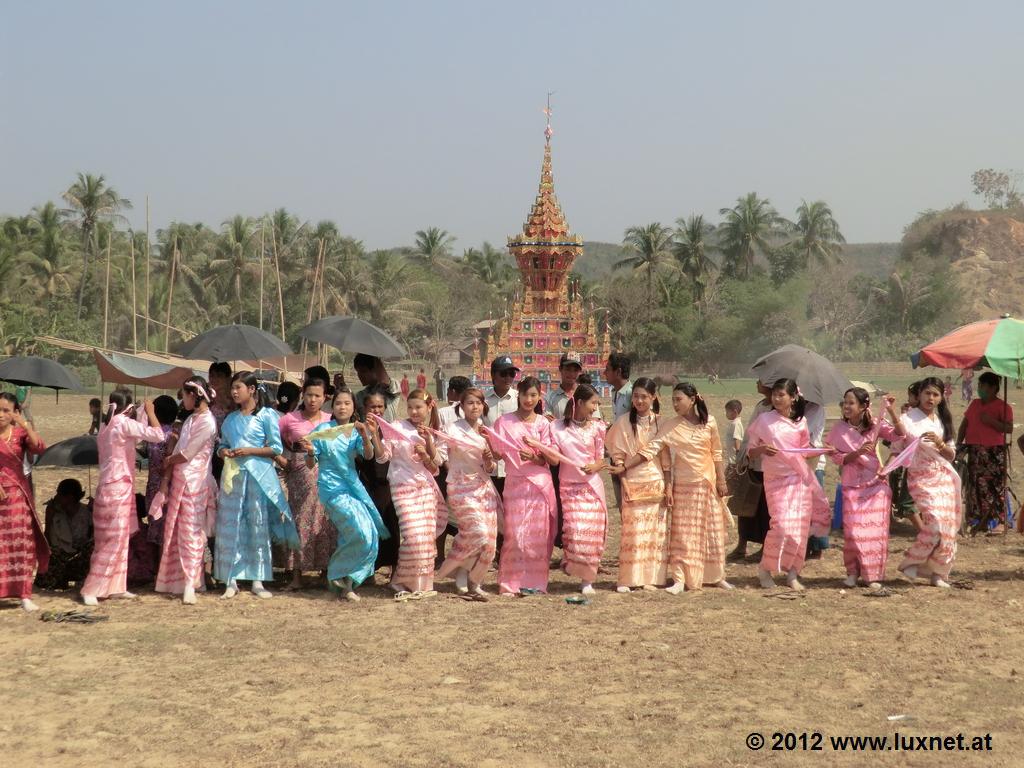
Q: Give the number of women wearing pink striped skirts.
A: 9